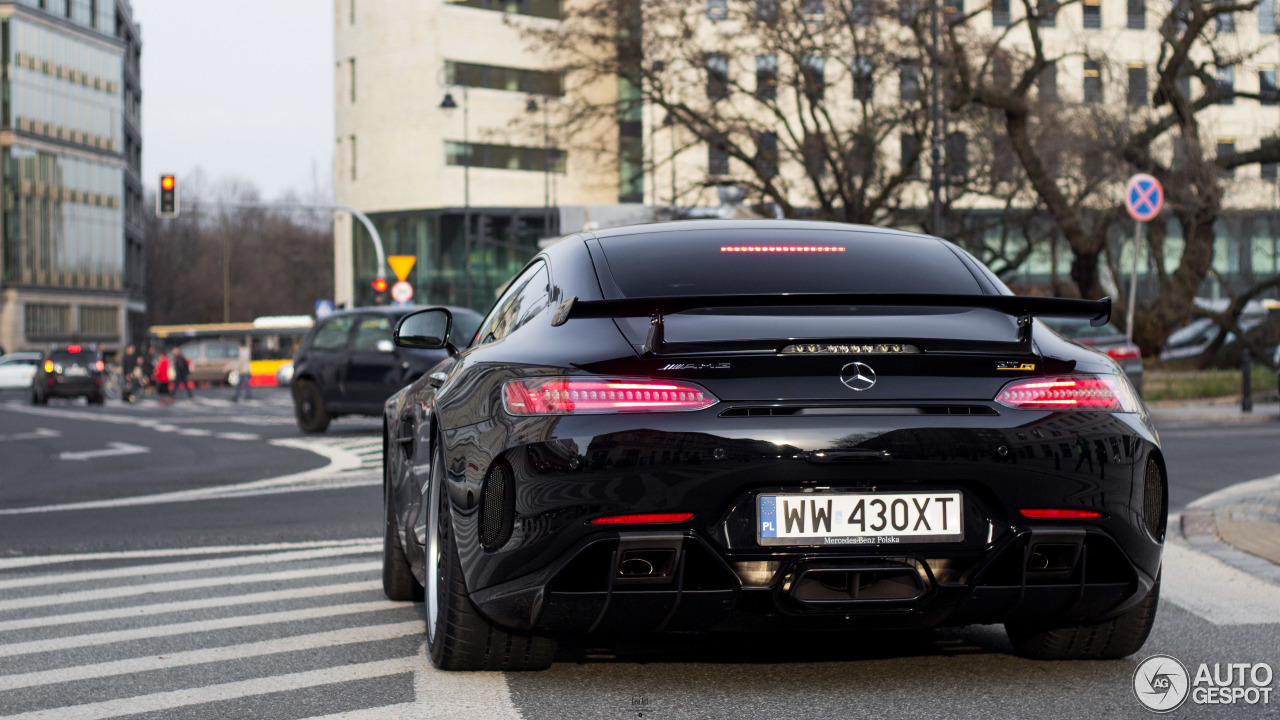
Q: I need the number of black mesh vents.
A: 2